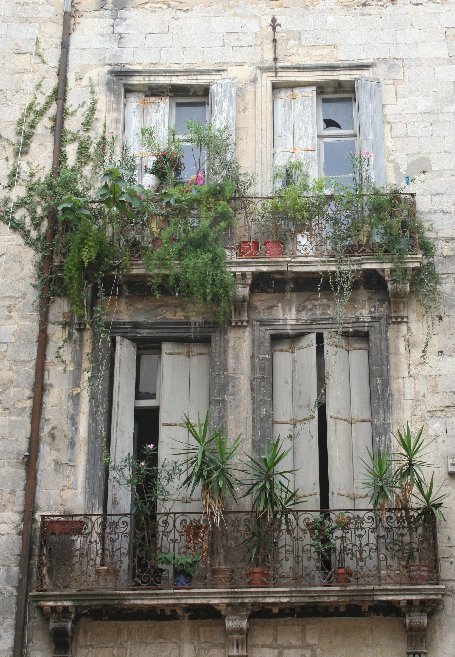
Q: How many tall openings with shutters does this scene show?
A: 4